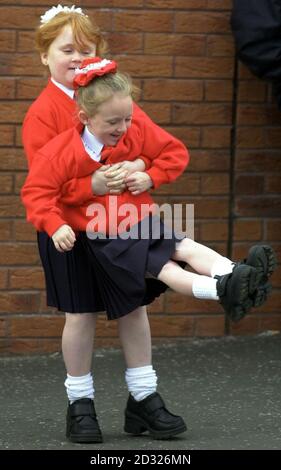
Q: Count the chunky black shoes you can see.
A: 4